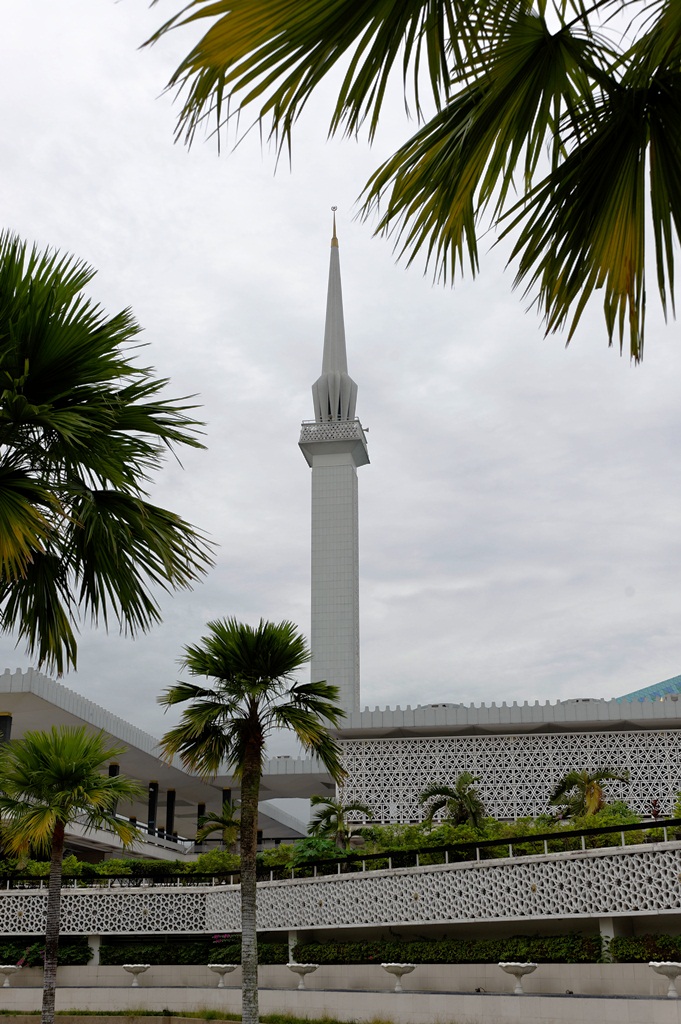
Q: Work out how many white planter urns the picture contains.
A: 7